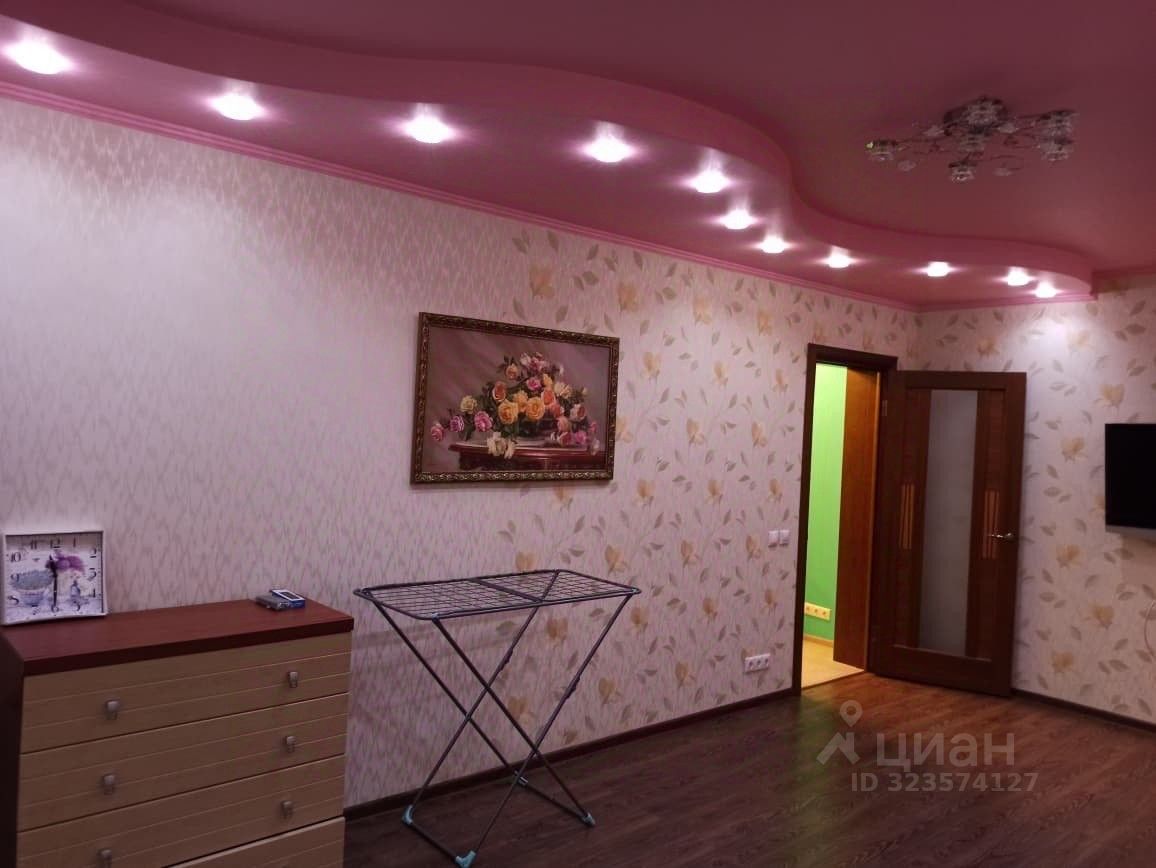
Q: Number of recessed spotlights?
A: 11